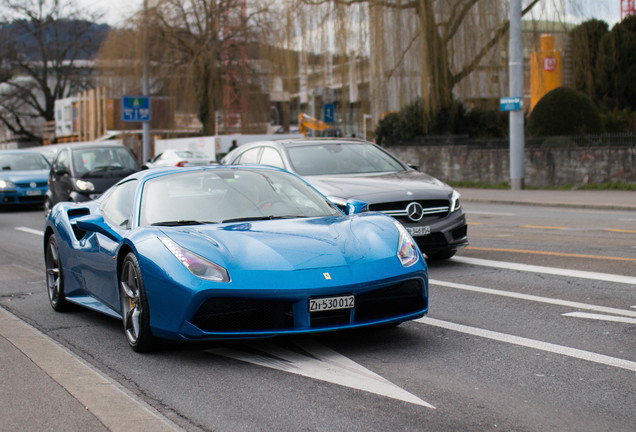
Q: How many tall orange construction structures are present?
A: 1